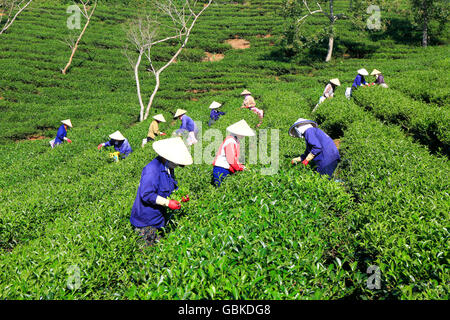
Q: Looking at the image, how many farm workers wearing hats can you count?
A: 12